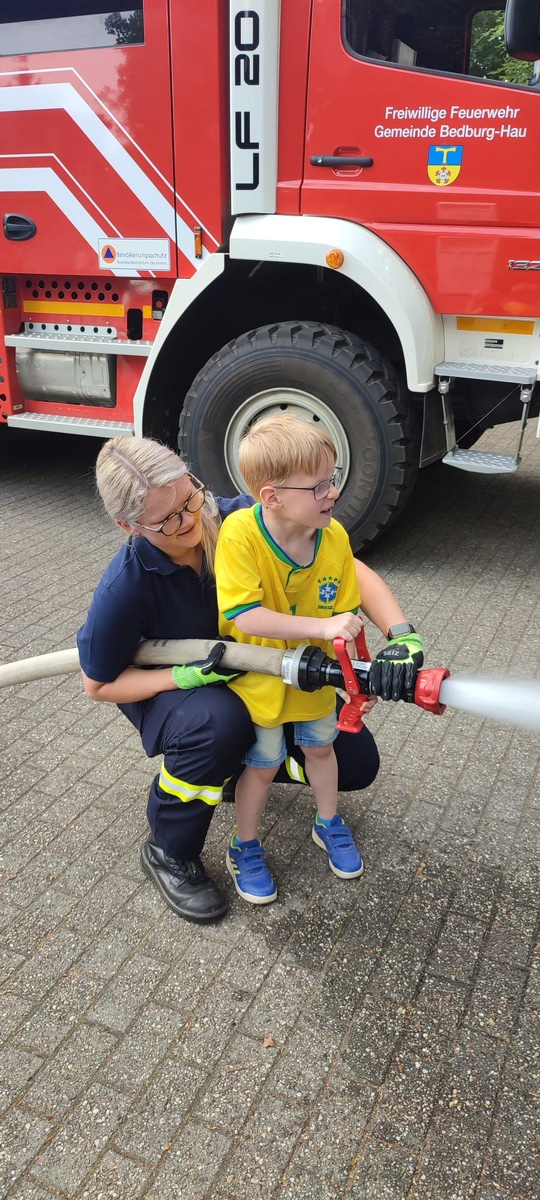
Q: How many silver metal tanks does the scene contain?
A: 1